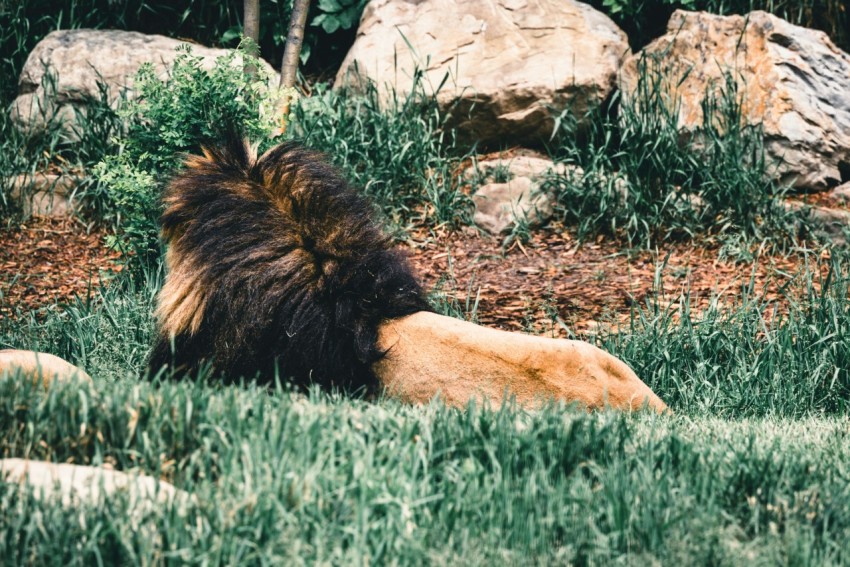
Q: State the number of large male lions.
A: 1